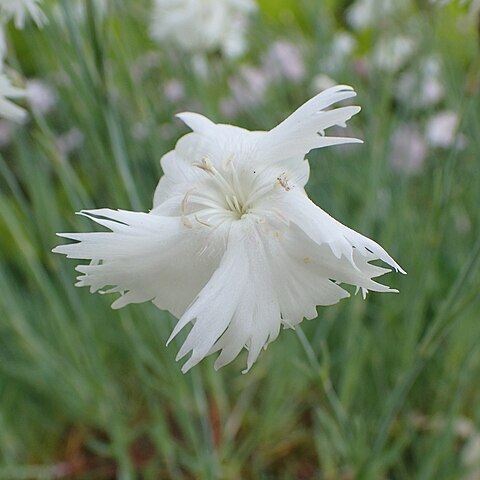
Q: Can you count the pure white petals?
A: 5